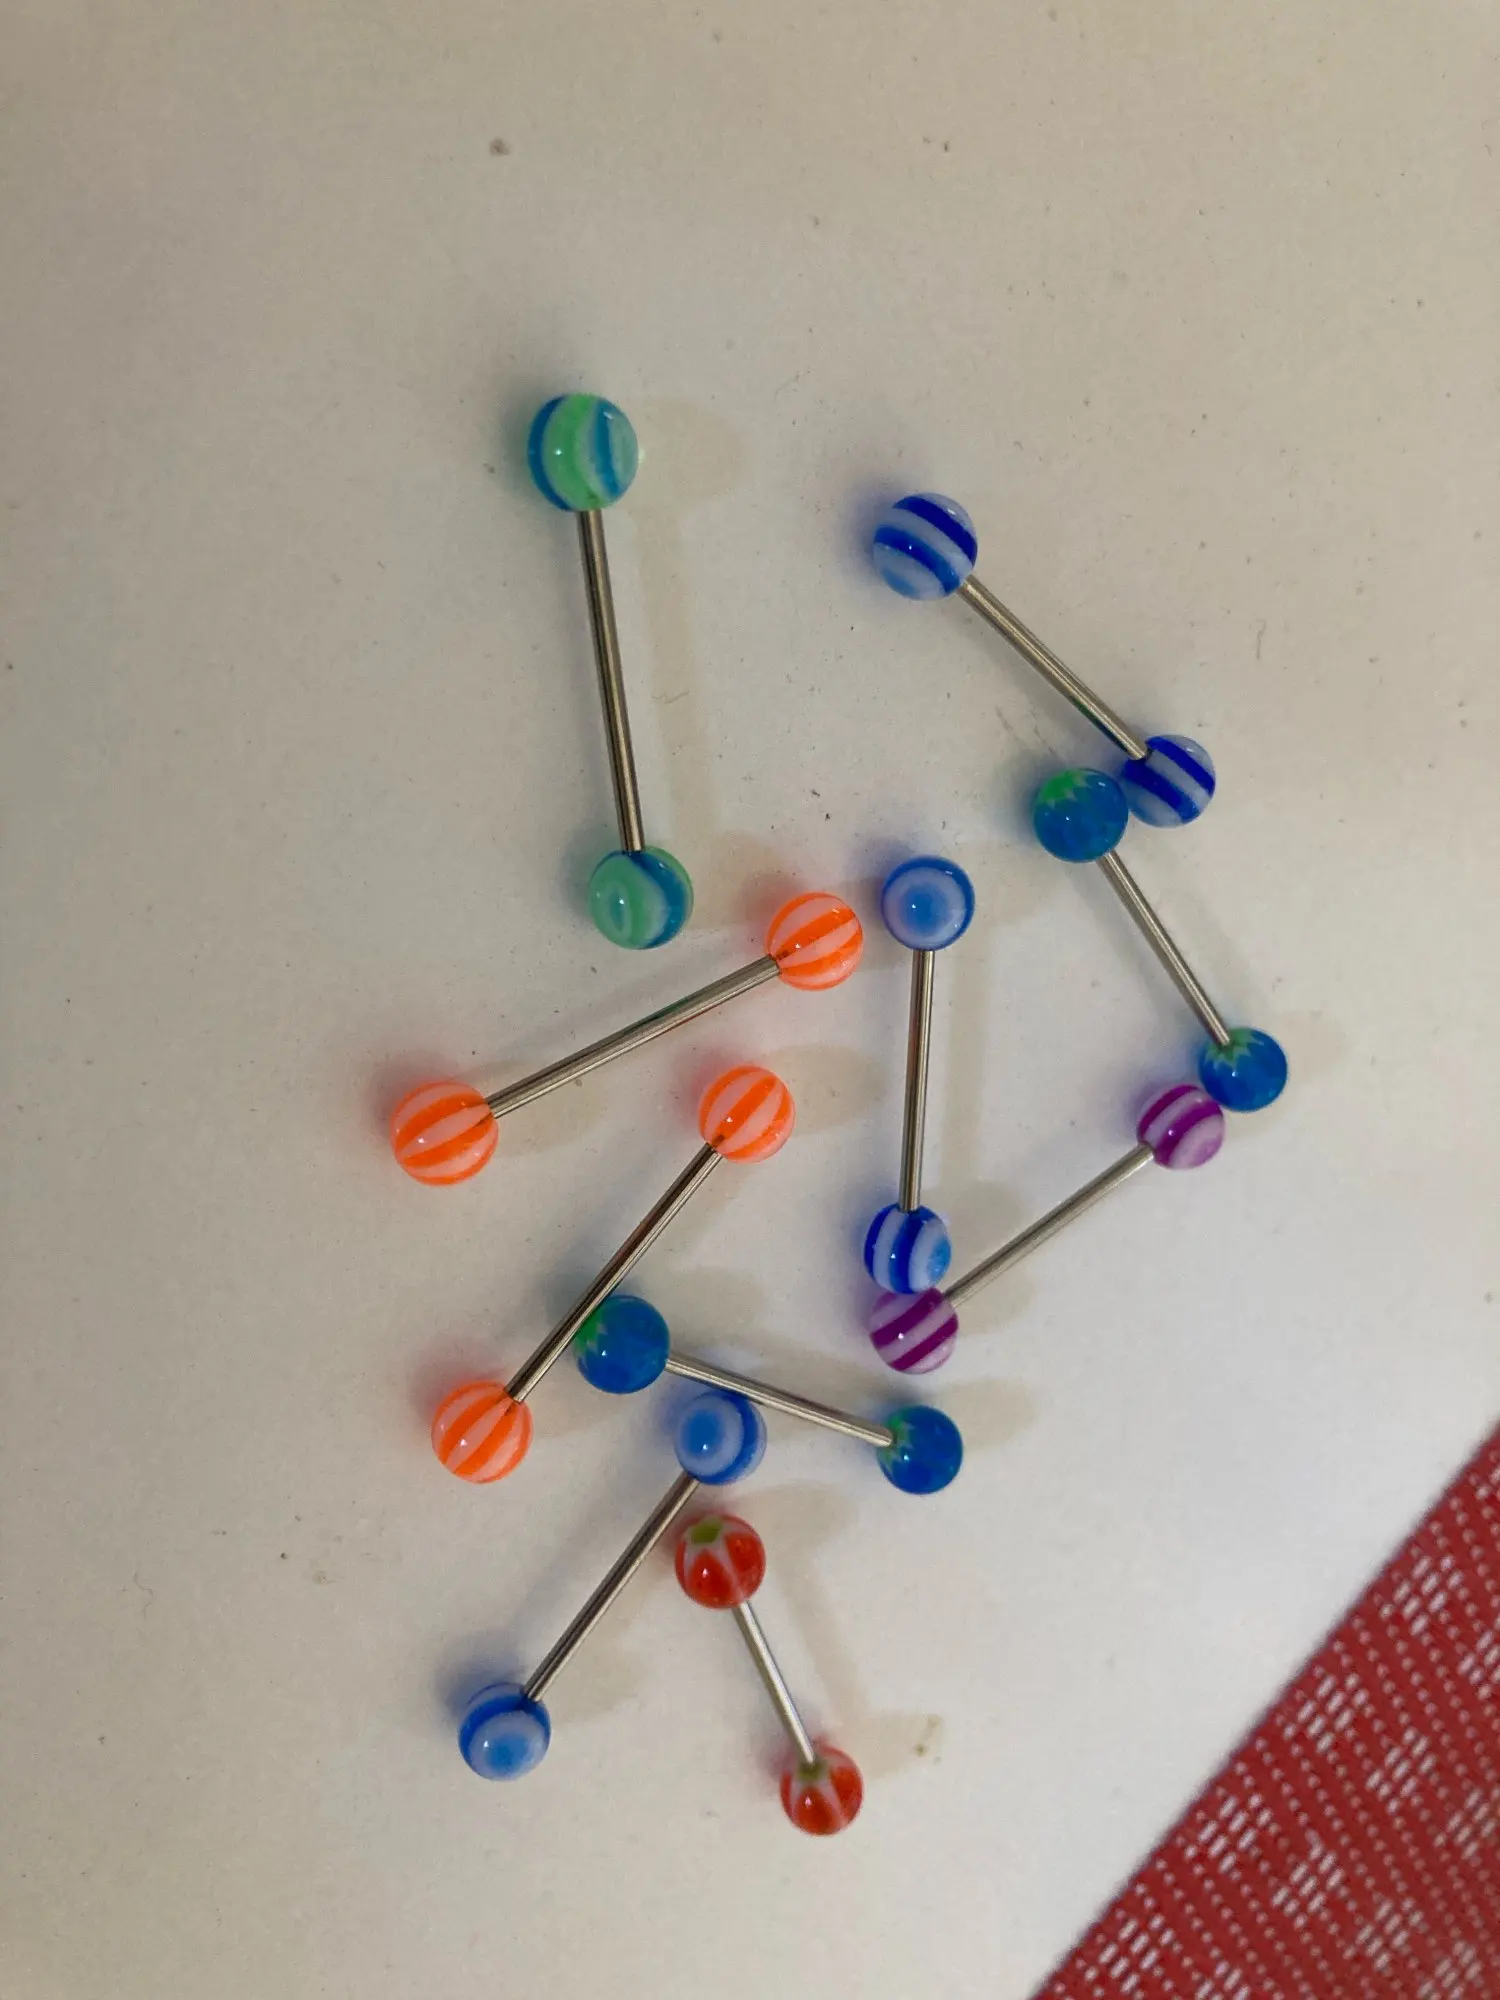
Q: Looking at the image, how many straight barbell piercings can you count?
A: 10